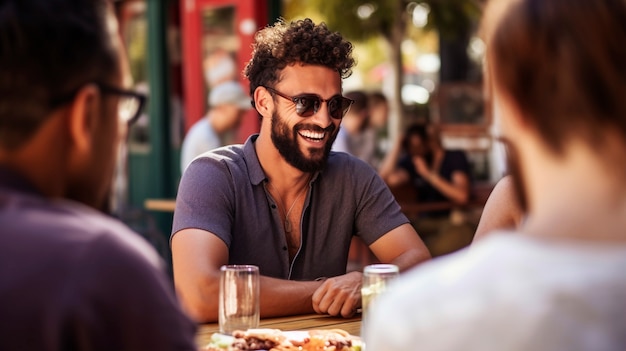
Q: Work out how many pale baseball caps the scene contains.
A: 1